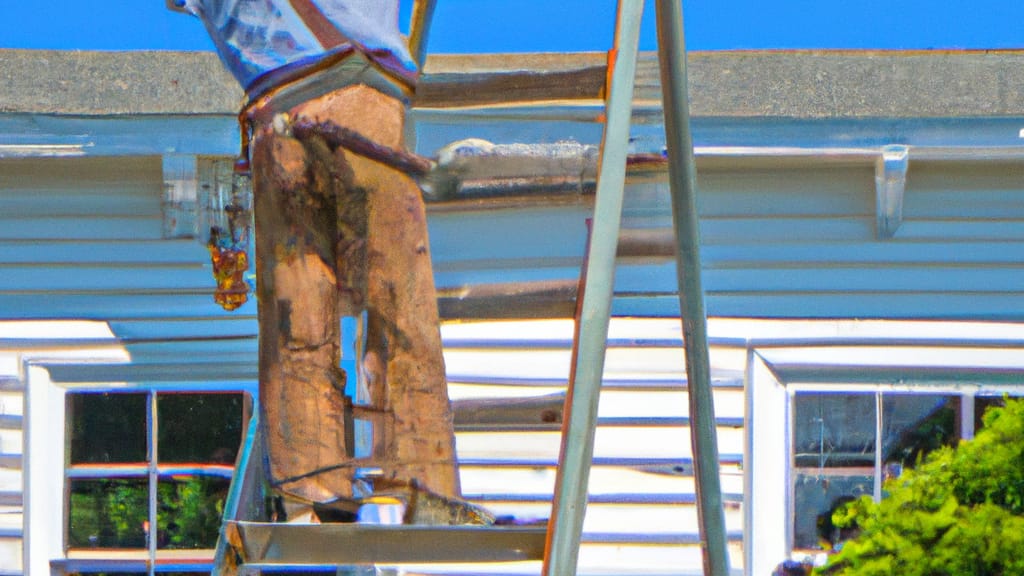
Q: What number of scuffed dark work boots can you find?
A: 2